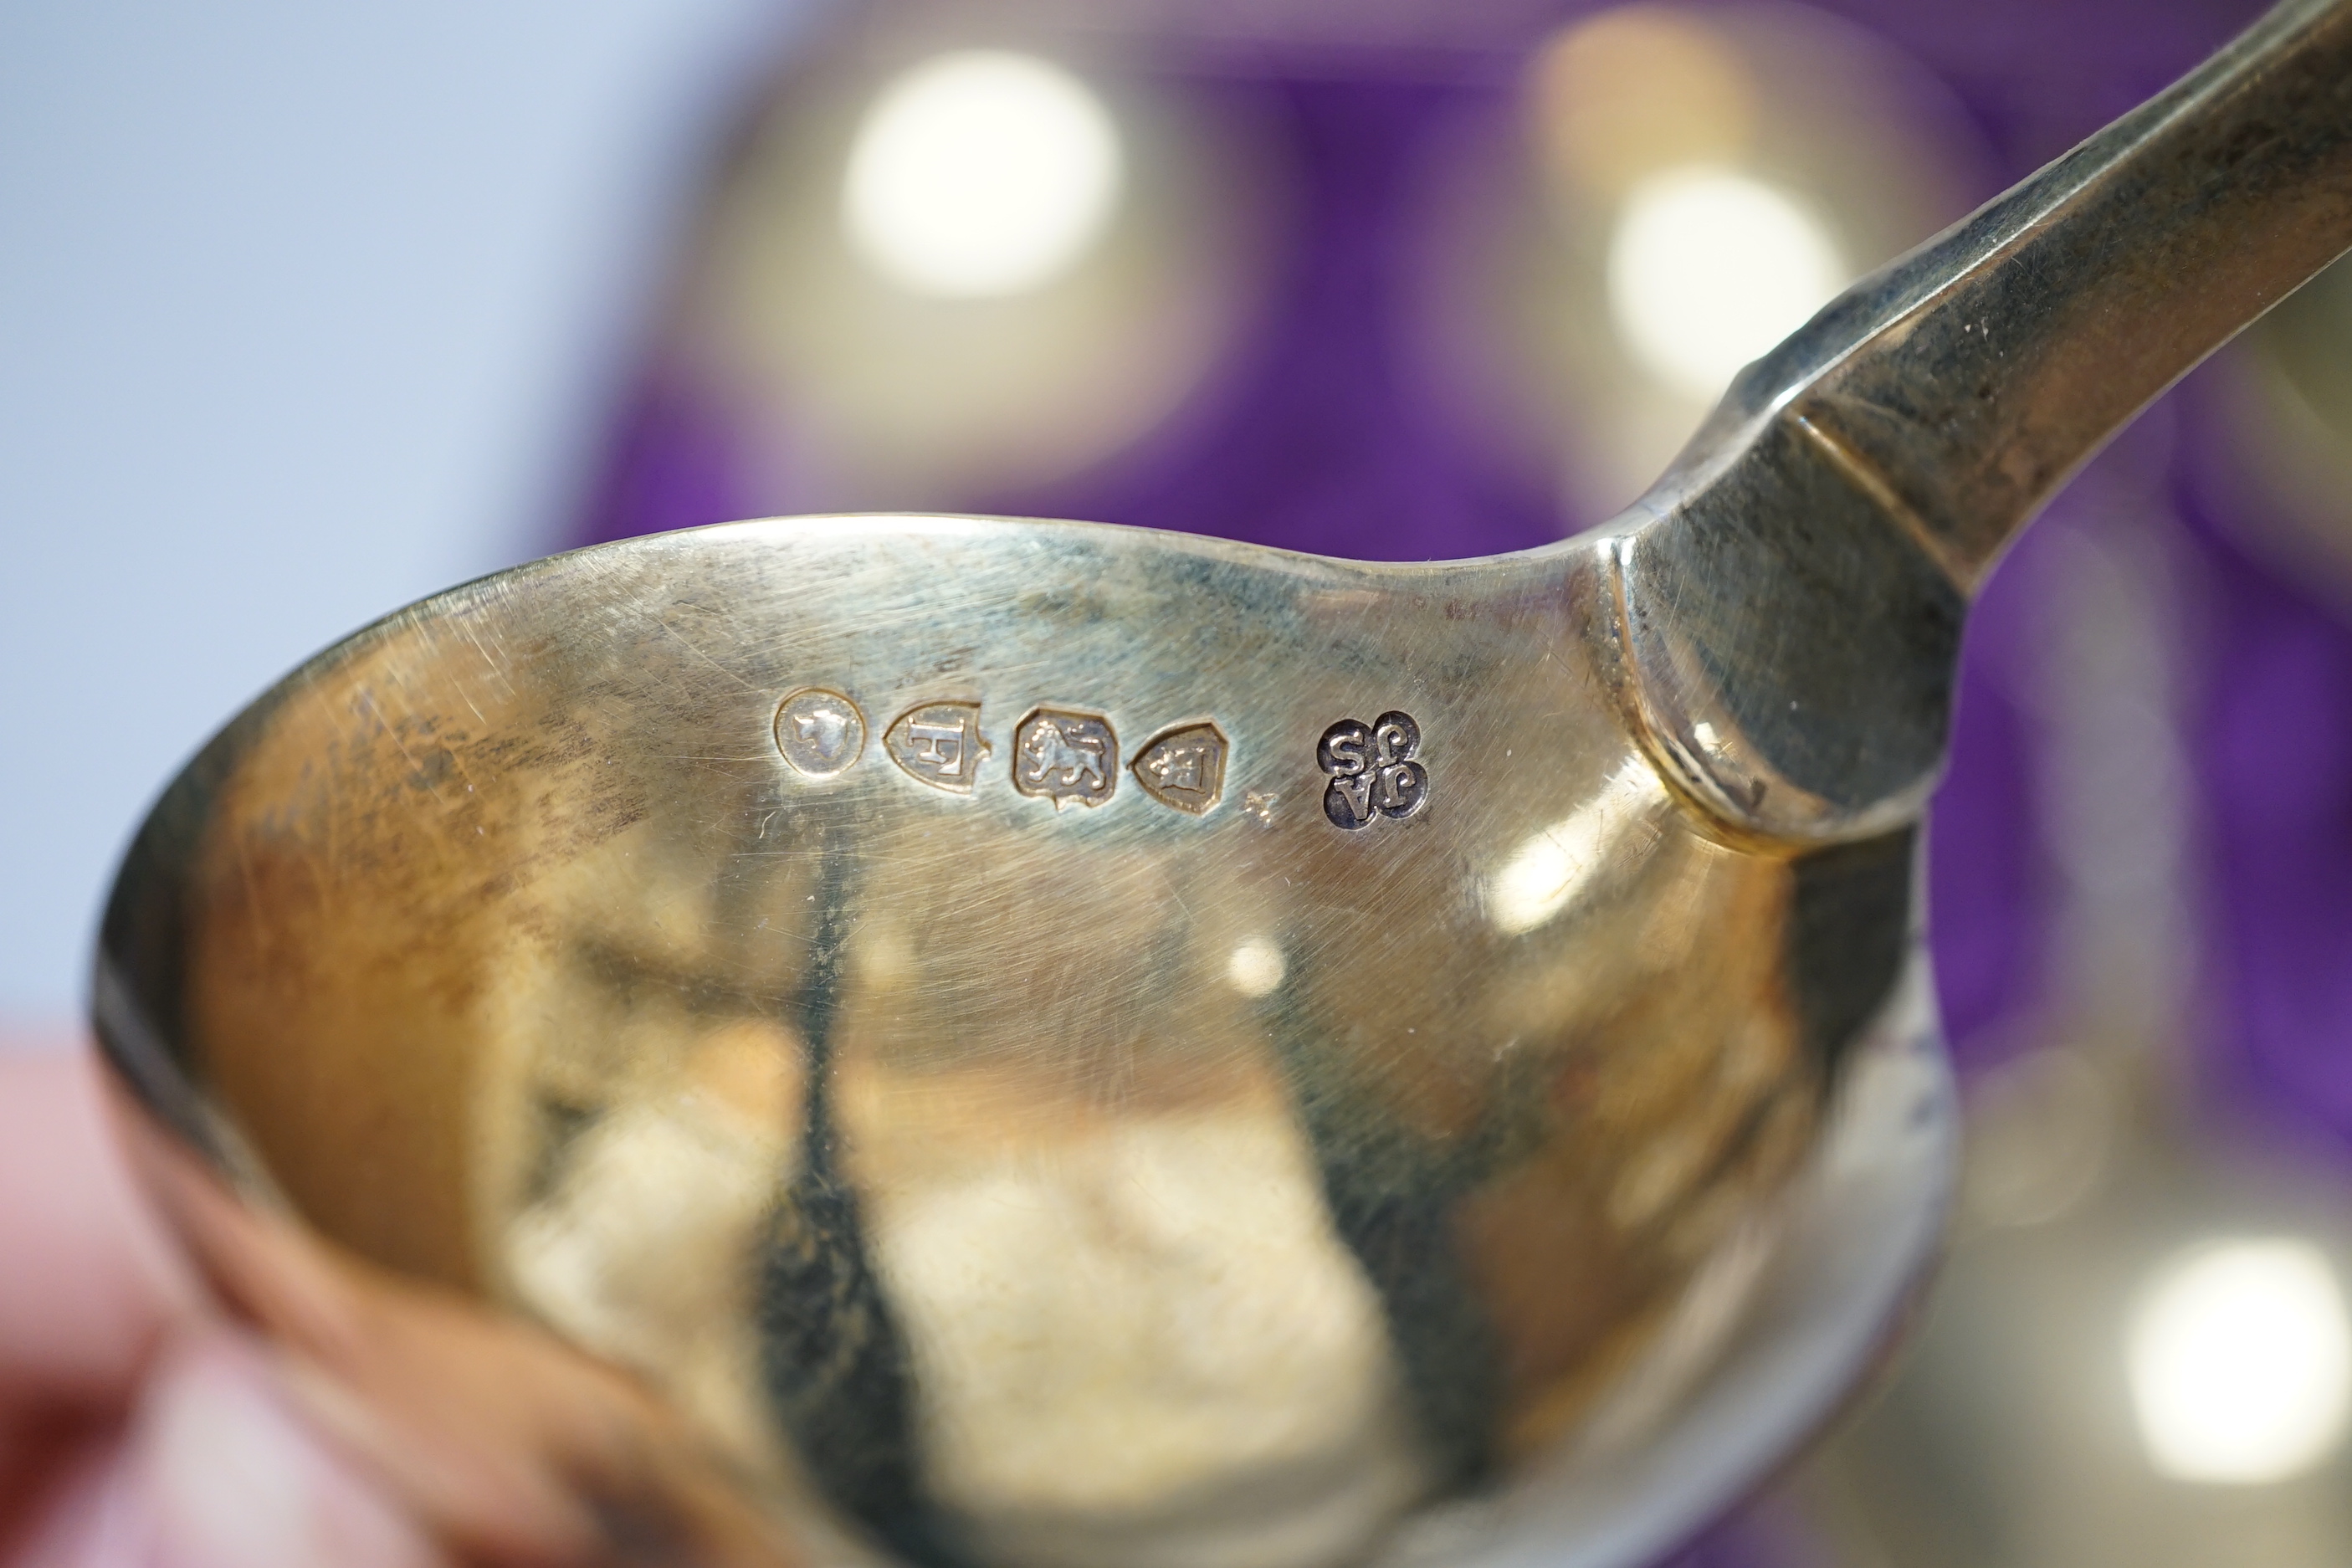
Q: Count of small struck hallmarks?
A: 5